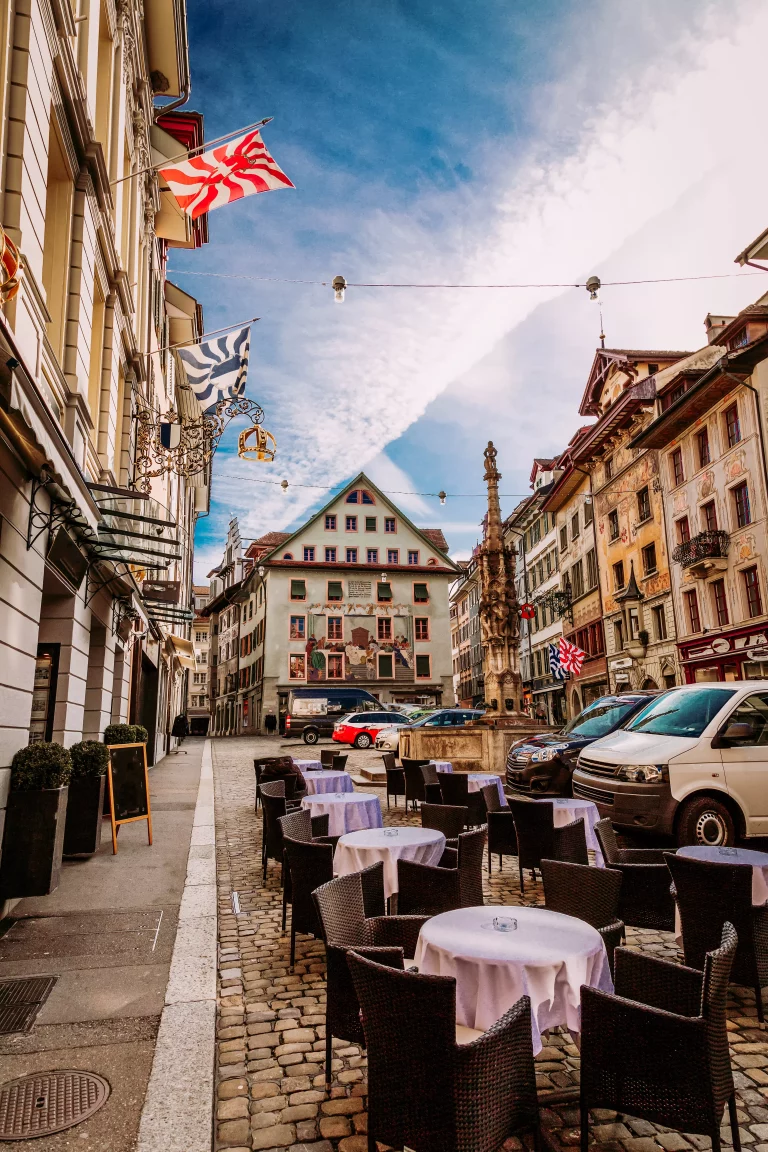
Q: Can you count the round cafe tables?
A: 9